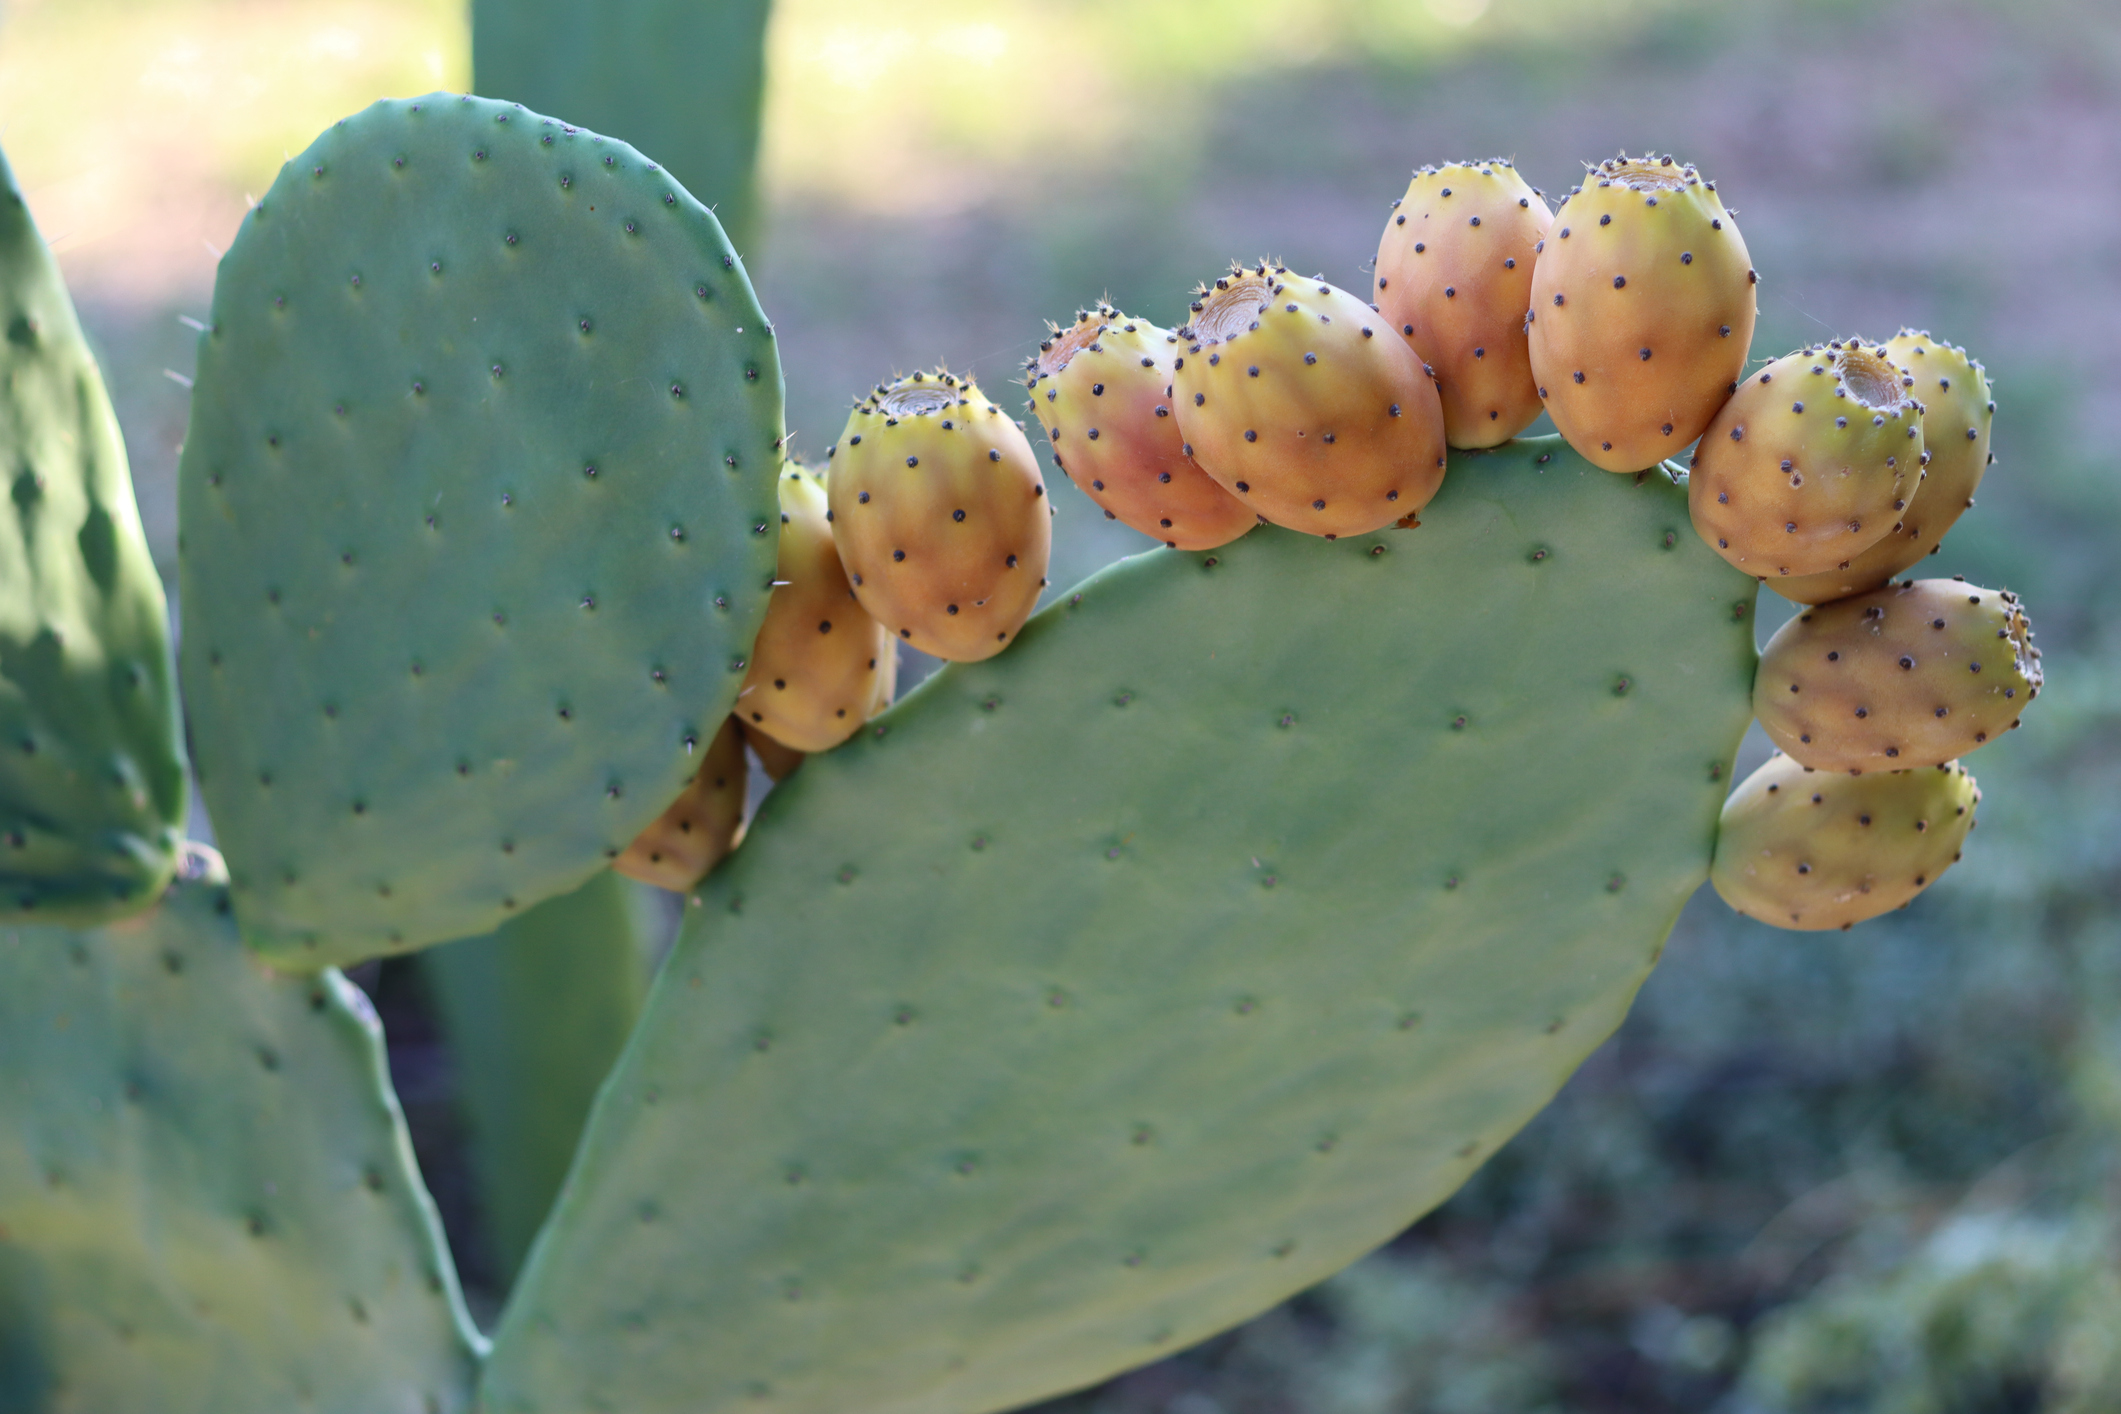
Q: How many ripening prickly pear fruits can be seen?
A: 11